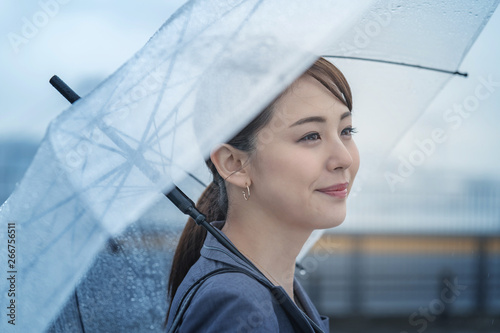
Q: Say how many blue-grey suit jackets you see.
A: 1